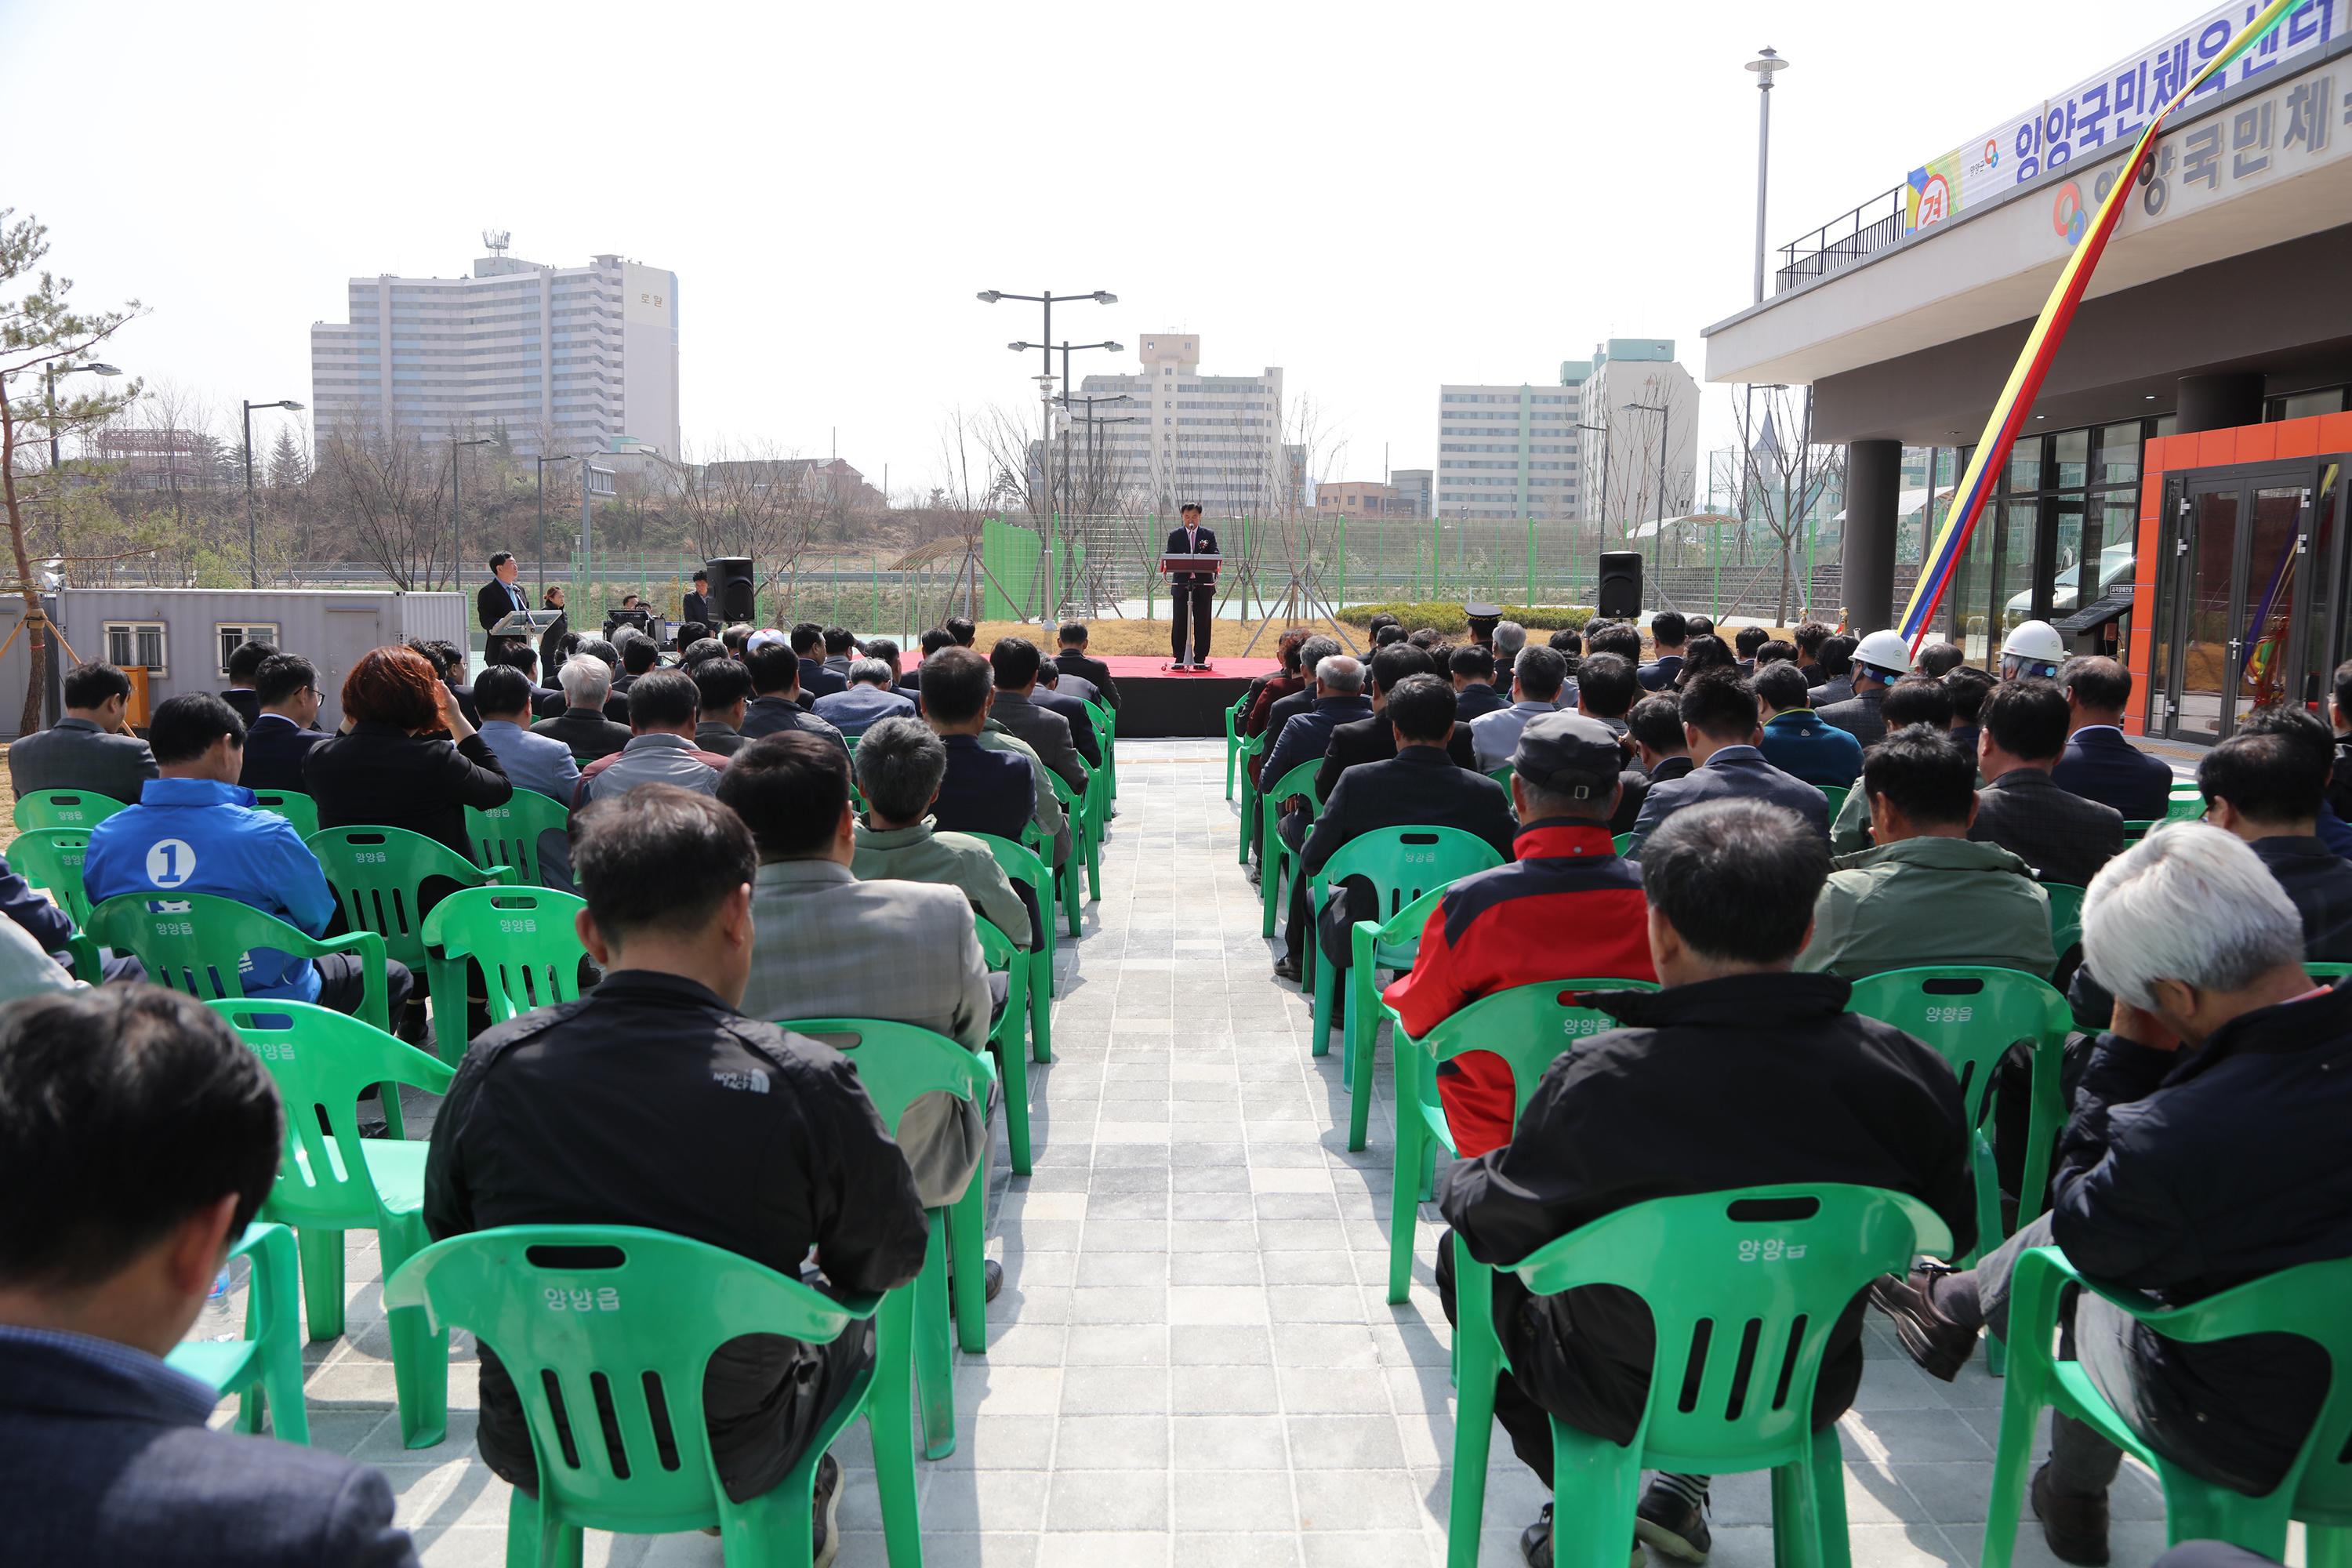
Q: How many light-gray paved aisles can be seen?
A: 1